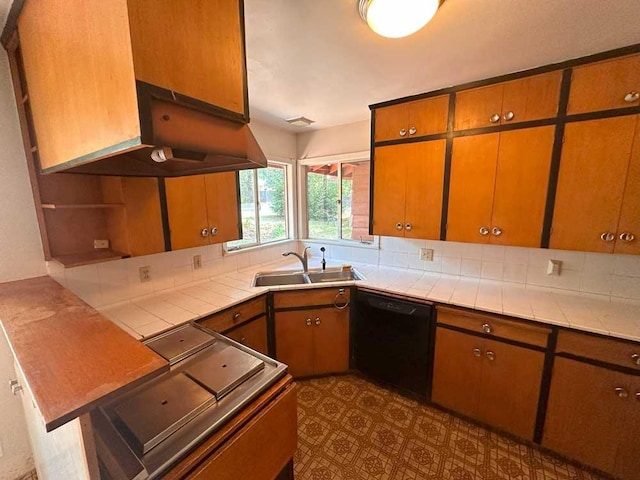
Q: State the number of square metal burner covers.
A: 3